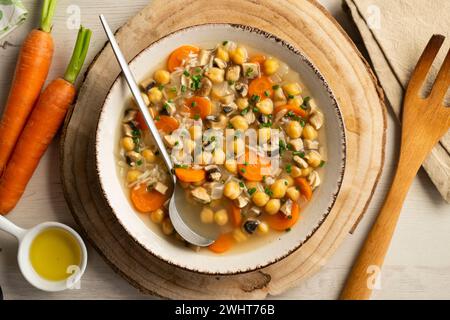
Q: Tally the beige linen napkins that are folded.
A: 1